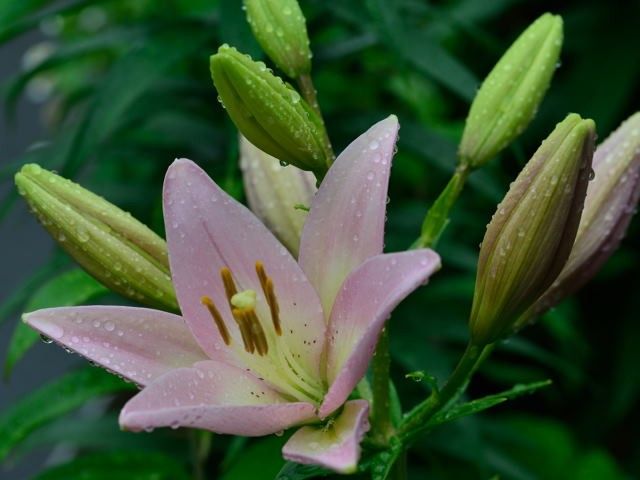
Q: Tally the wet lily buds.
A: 7